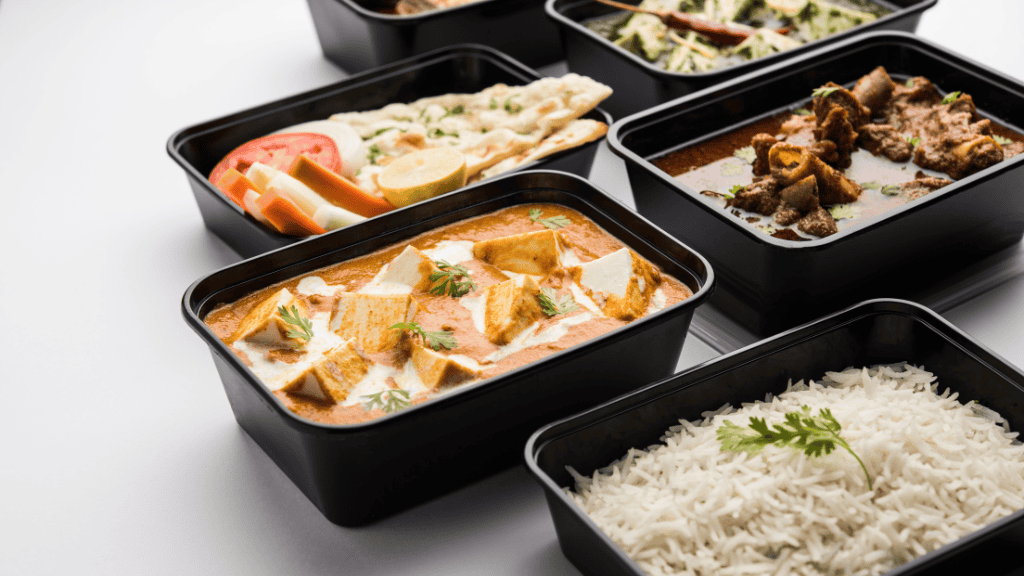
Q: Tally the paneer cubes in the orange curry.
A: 8